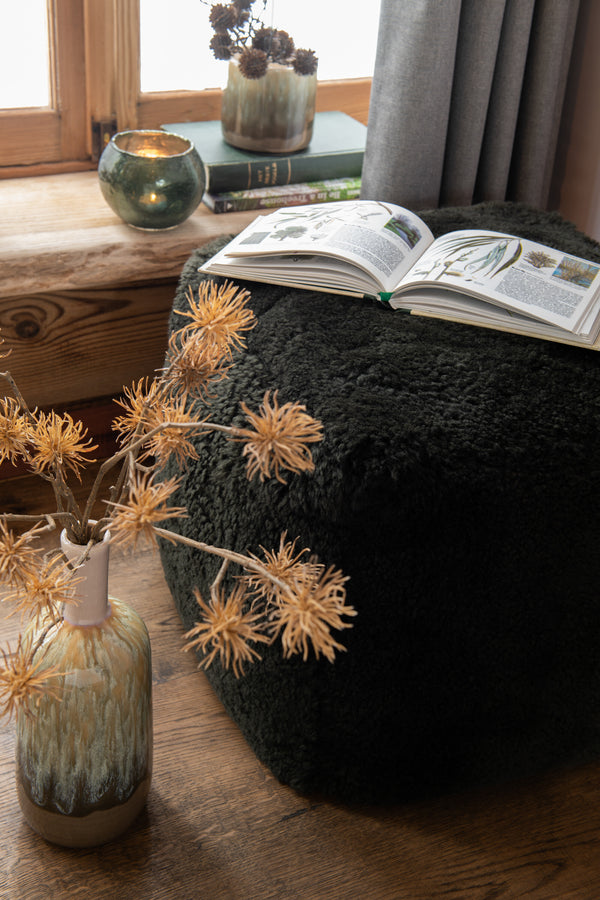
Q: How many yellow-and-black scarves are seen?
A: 0